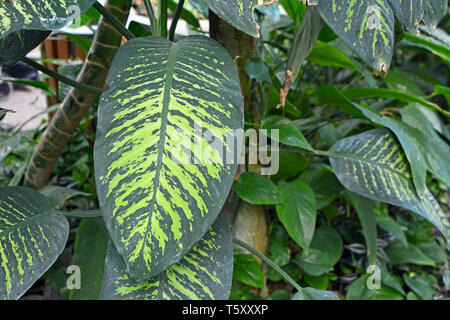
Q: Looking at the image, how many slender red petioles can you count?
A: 0